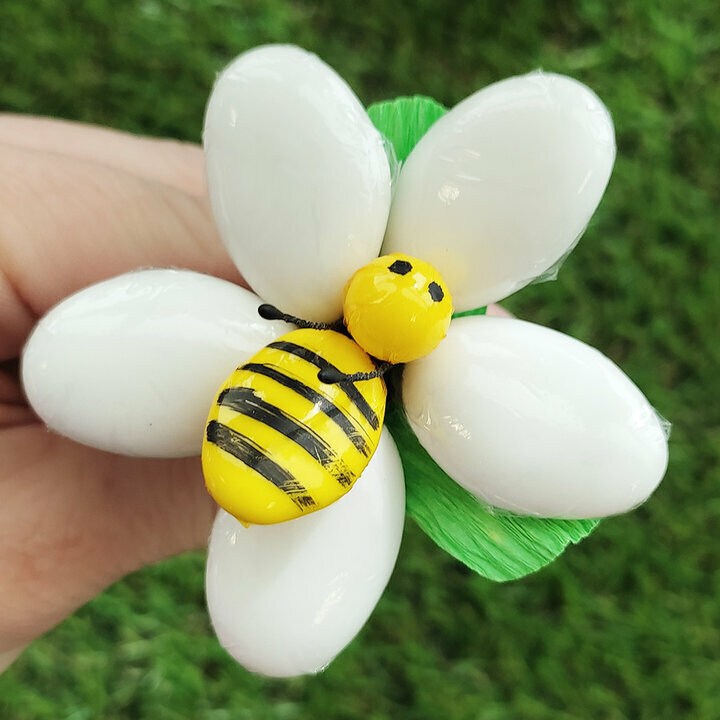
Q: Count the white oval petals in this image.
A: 5